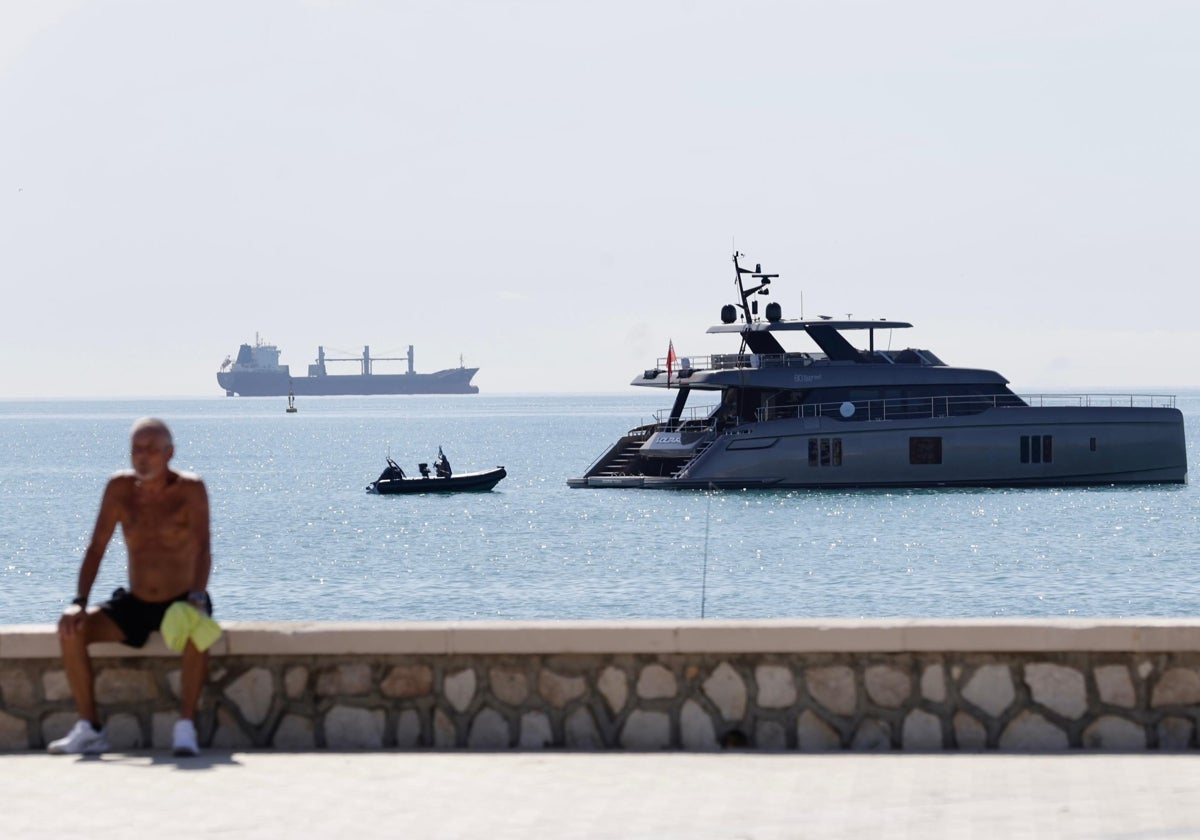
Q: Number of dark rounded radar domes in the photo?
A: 2